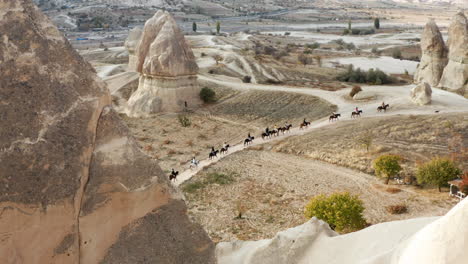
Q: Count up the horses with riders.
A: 12